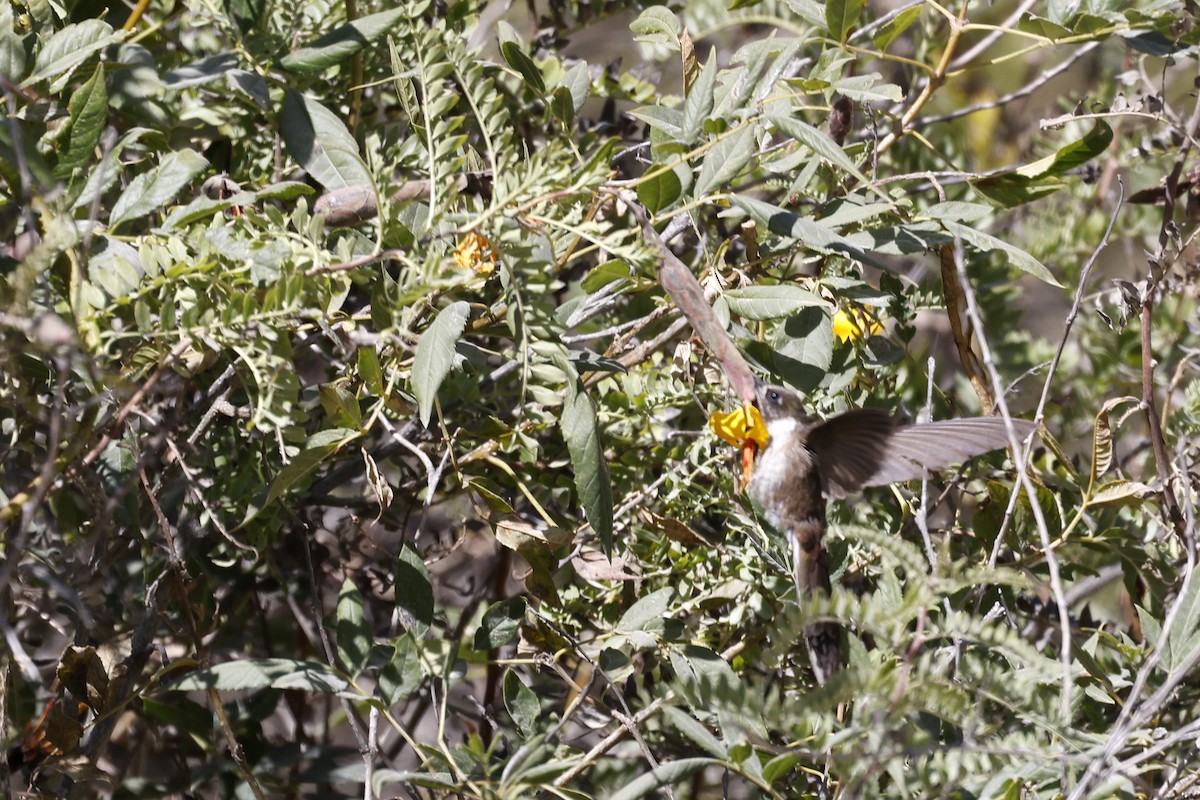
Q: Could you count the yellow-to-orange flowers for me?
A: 3